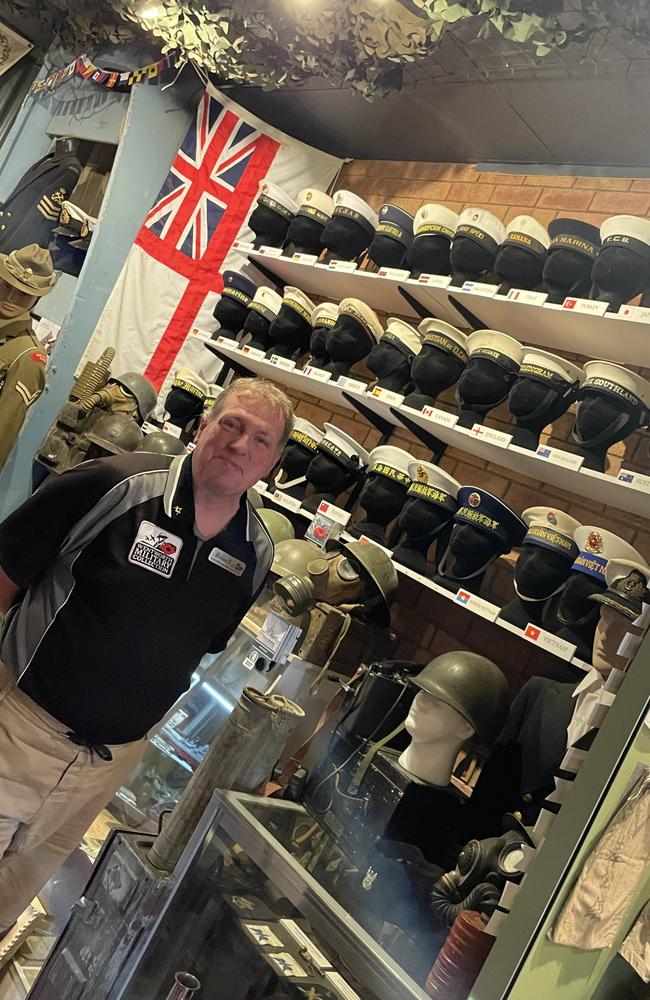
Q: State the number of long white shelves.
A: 3